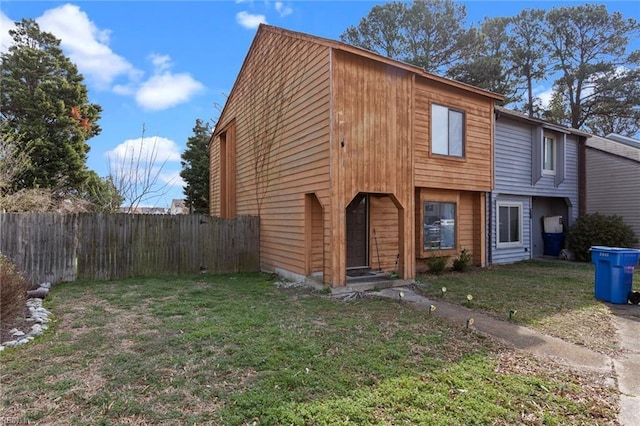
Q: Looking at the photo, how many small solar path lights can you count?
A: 6